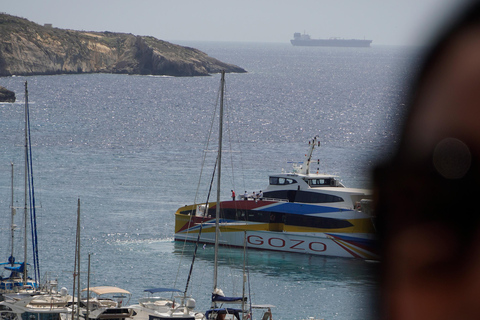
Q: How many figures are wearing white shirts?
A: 3